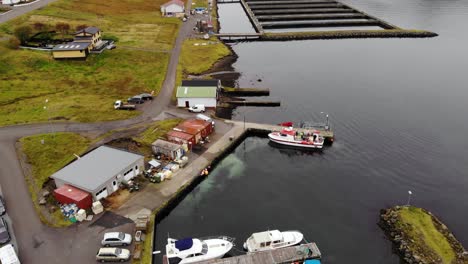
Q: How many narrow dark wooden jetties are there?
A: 2